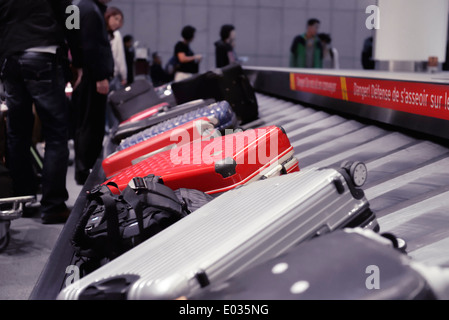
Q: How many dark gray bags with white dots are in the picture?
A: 1